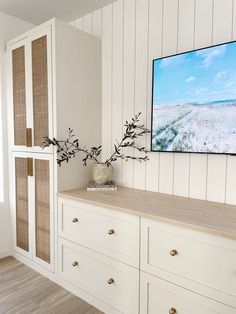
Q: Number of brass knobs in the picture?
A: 6